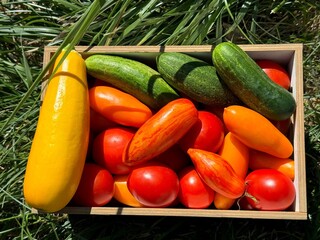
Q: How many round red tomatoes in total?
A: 7